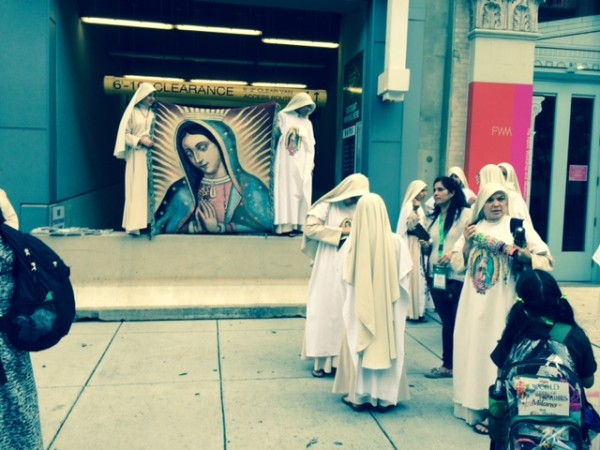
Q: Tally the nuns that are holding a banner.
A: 2